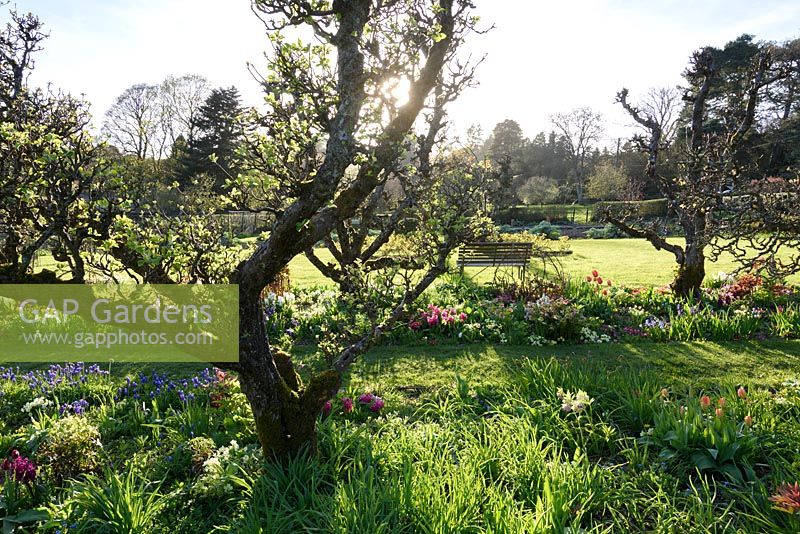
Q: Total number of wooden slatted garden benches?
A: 1